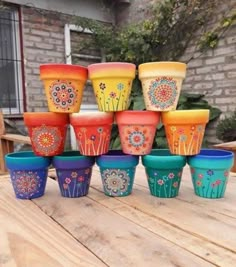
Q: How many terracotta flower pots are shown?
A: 12